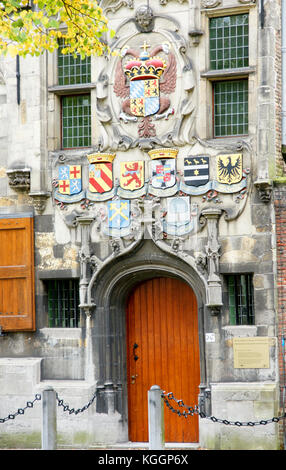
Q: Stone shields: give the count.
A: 9